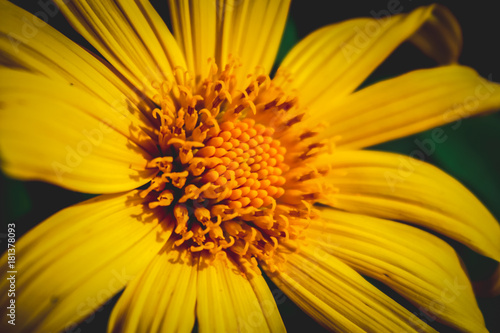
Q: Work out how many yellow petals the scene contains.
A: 13